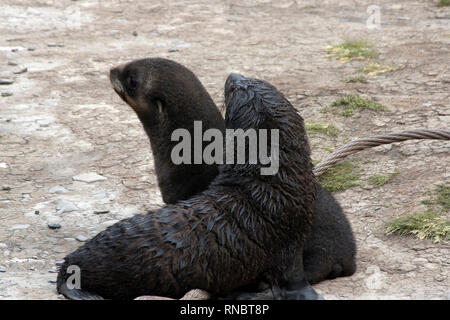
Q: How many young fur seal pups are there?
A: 2